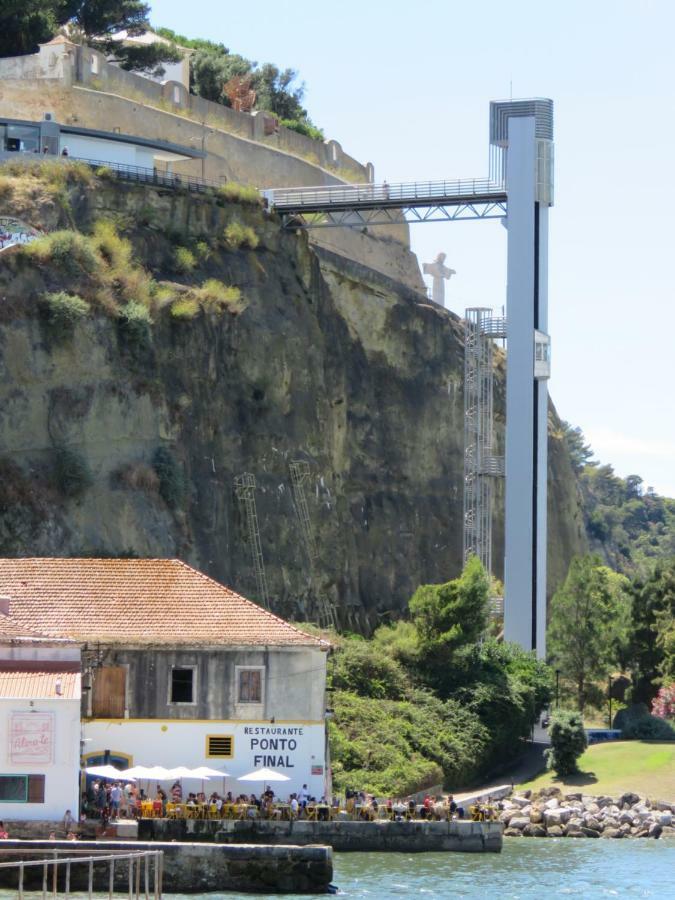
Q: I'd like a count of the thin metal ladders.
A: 2